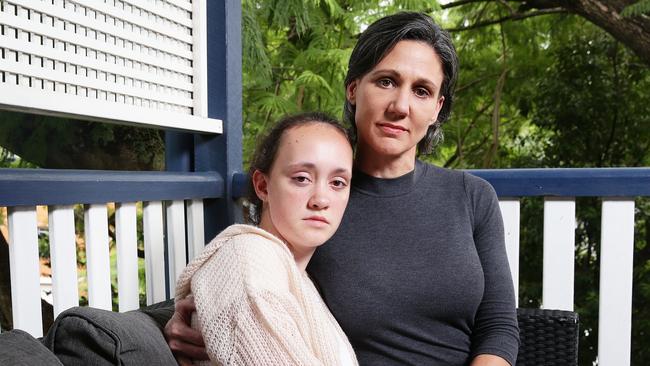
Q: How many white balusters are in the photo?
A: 10